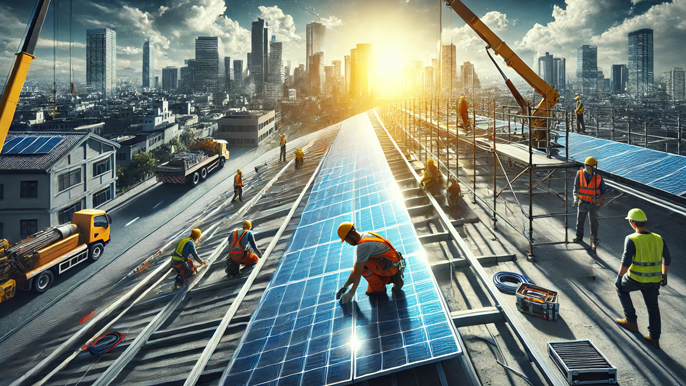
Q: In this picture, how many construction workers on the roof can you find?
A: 12